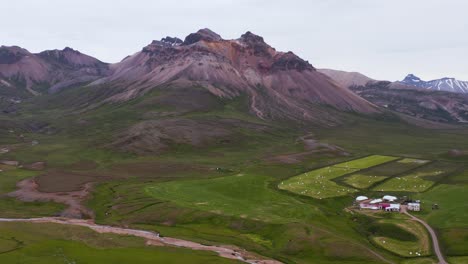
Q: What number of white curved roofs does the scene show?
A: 3